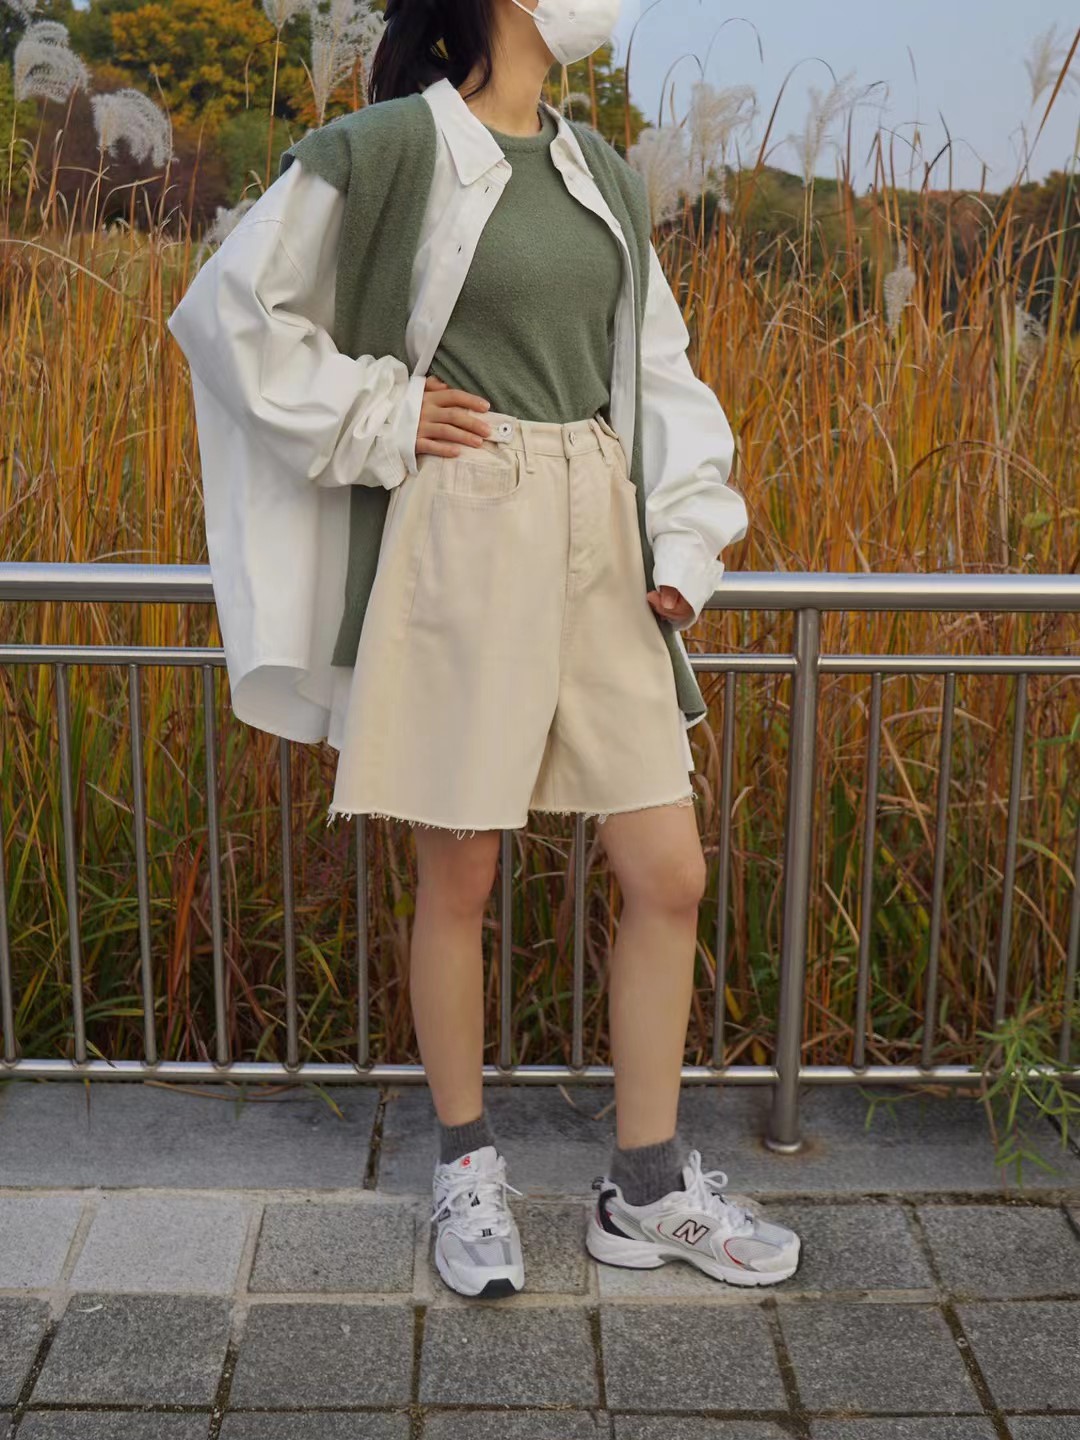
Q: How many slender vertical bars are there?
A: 13